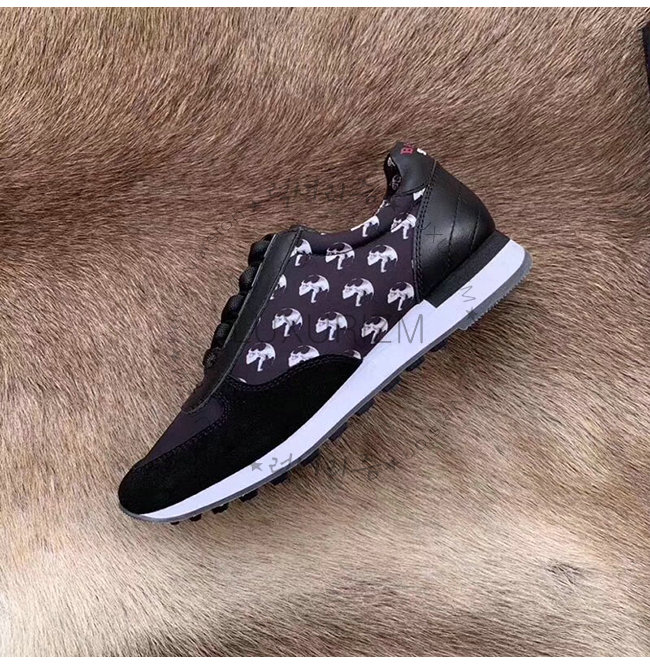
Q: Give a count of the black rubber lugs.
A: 11